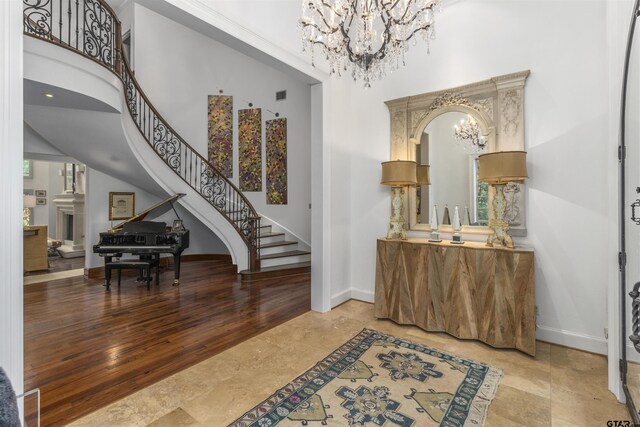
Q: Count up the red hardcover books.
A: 0